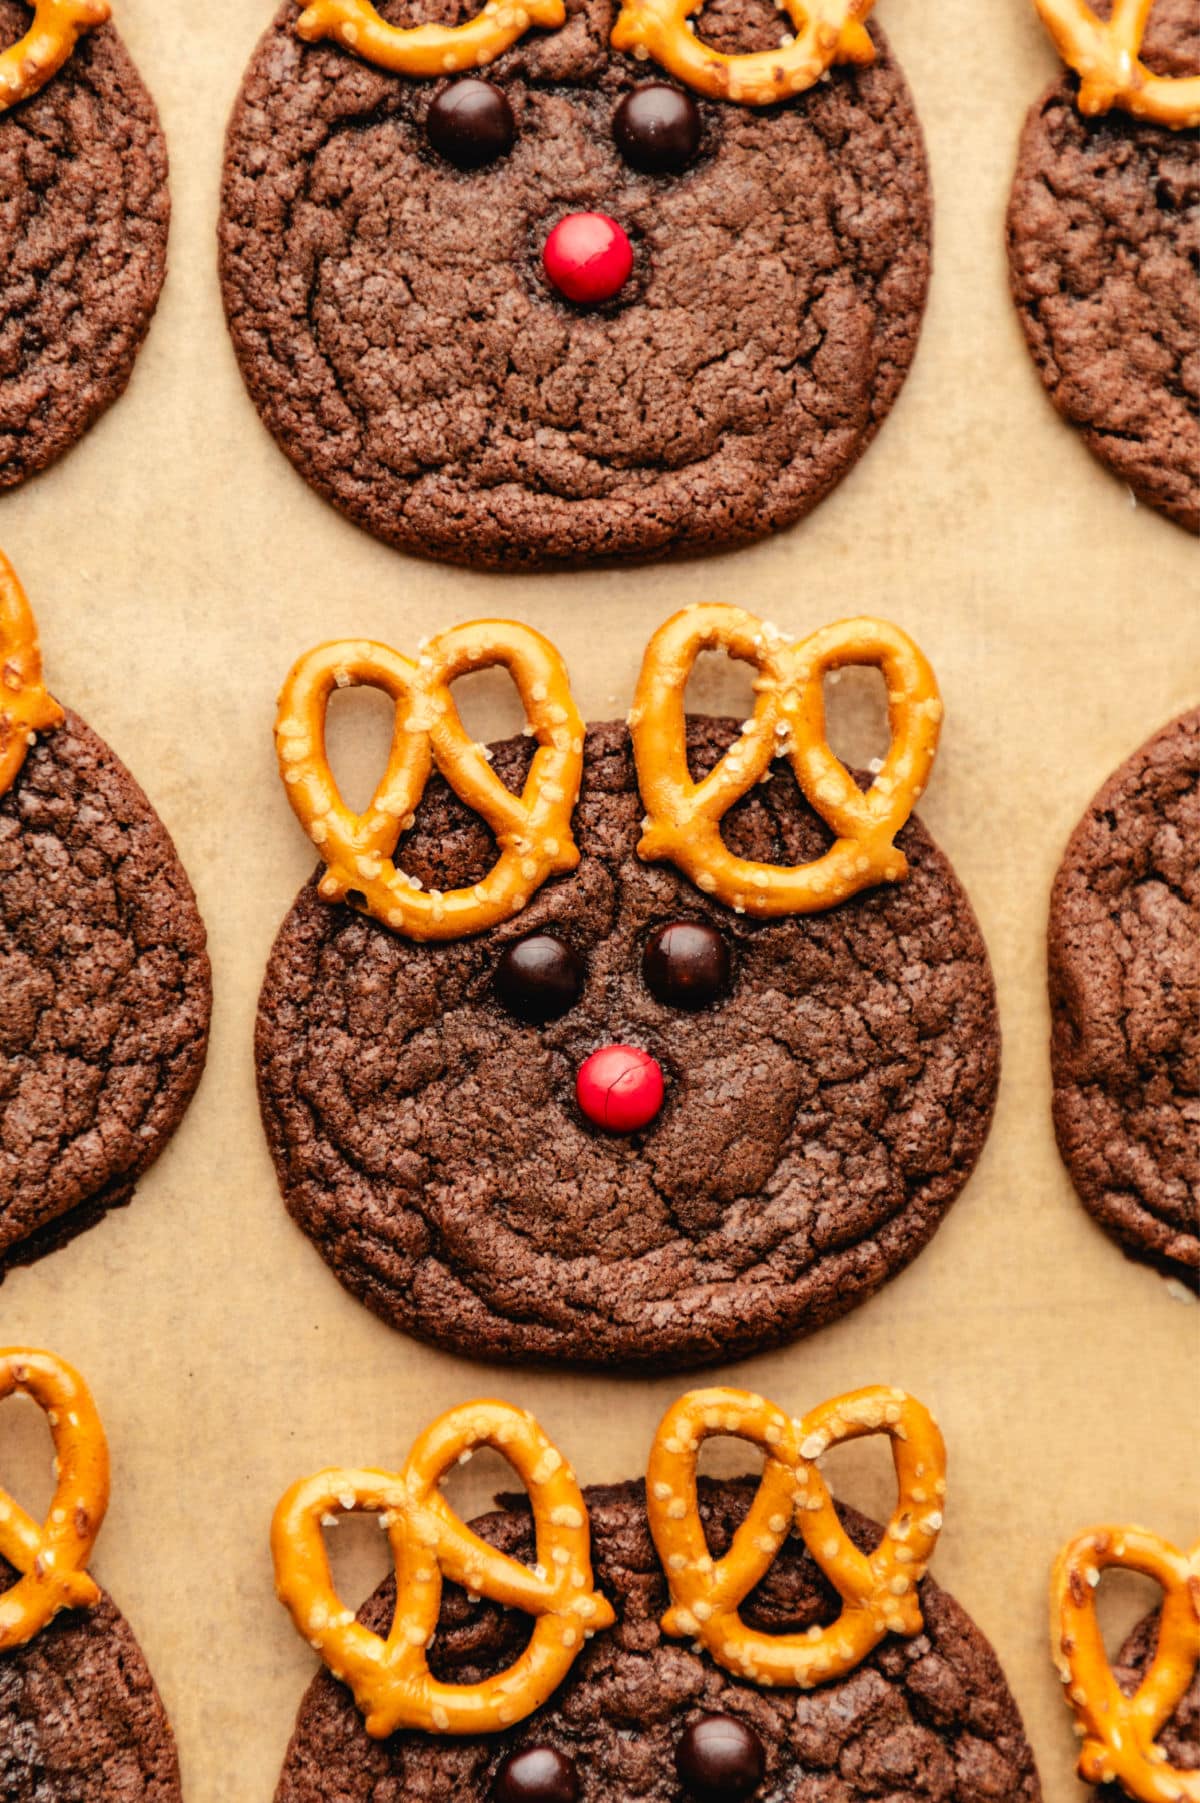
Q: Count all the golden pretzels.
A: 11